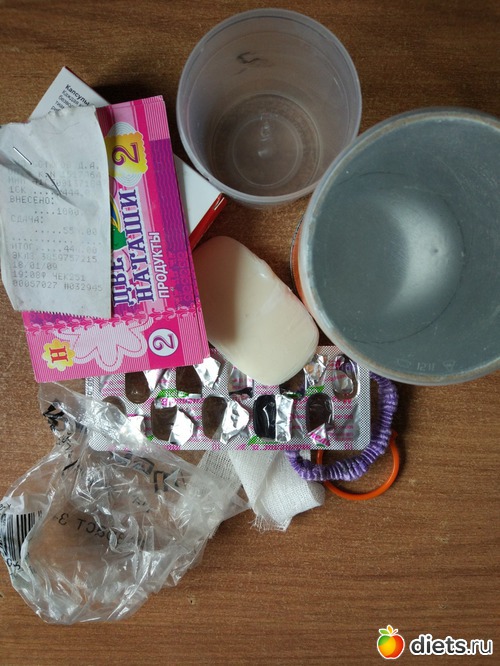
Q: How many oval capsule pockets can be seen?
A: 10